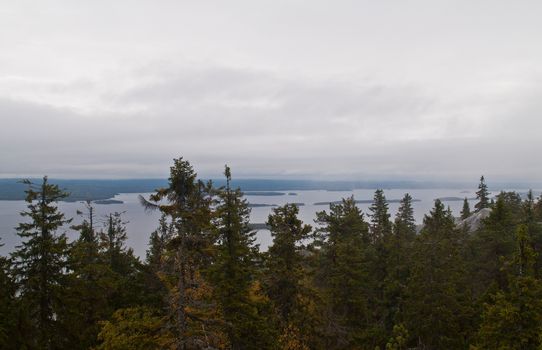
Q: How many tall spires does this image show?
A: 0